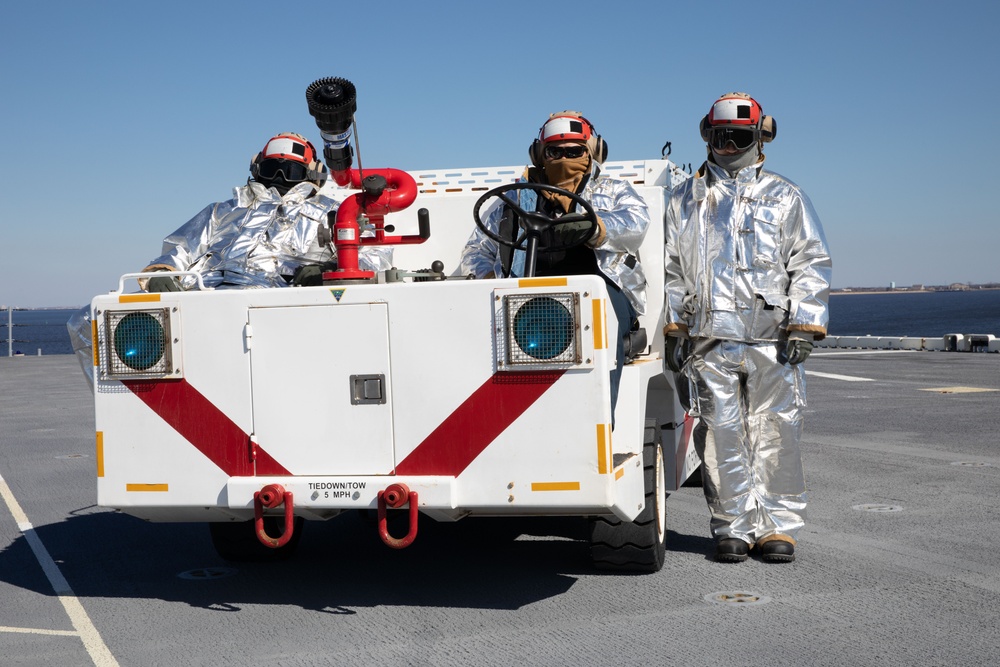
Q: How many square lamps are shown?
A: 2